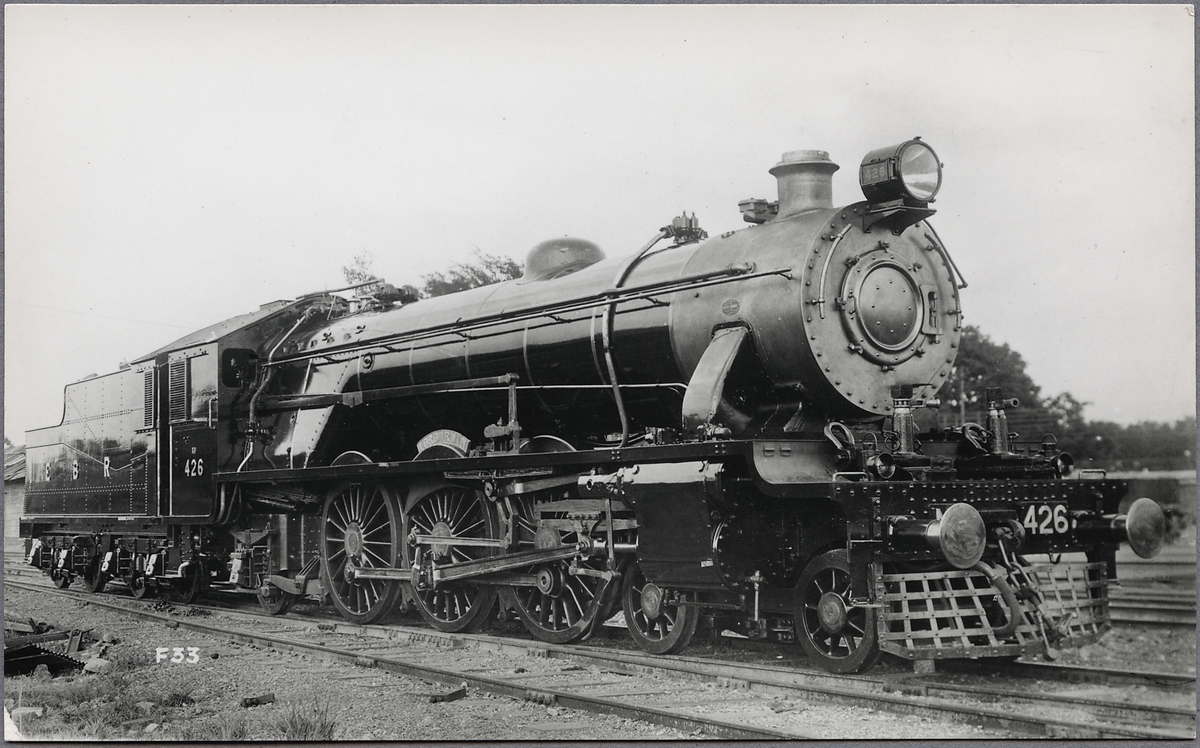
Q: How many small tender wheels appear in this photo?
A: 4